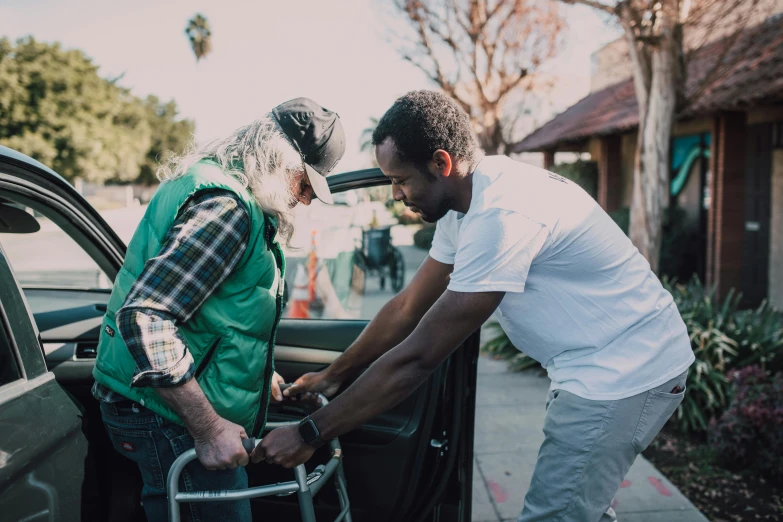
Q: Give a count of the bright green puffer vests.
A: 1